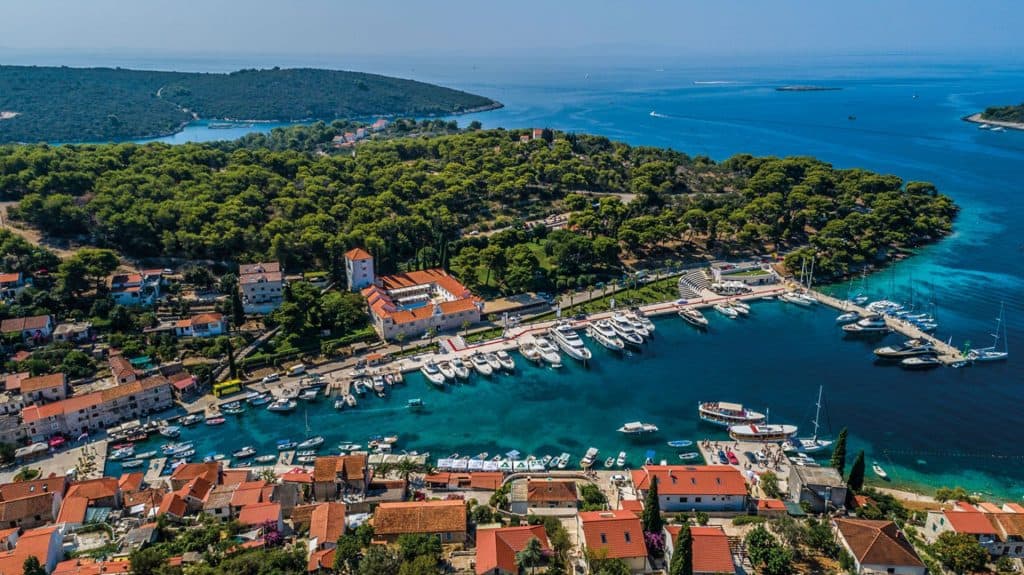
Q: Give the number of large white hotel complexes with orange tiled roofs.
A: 1